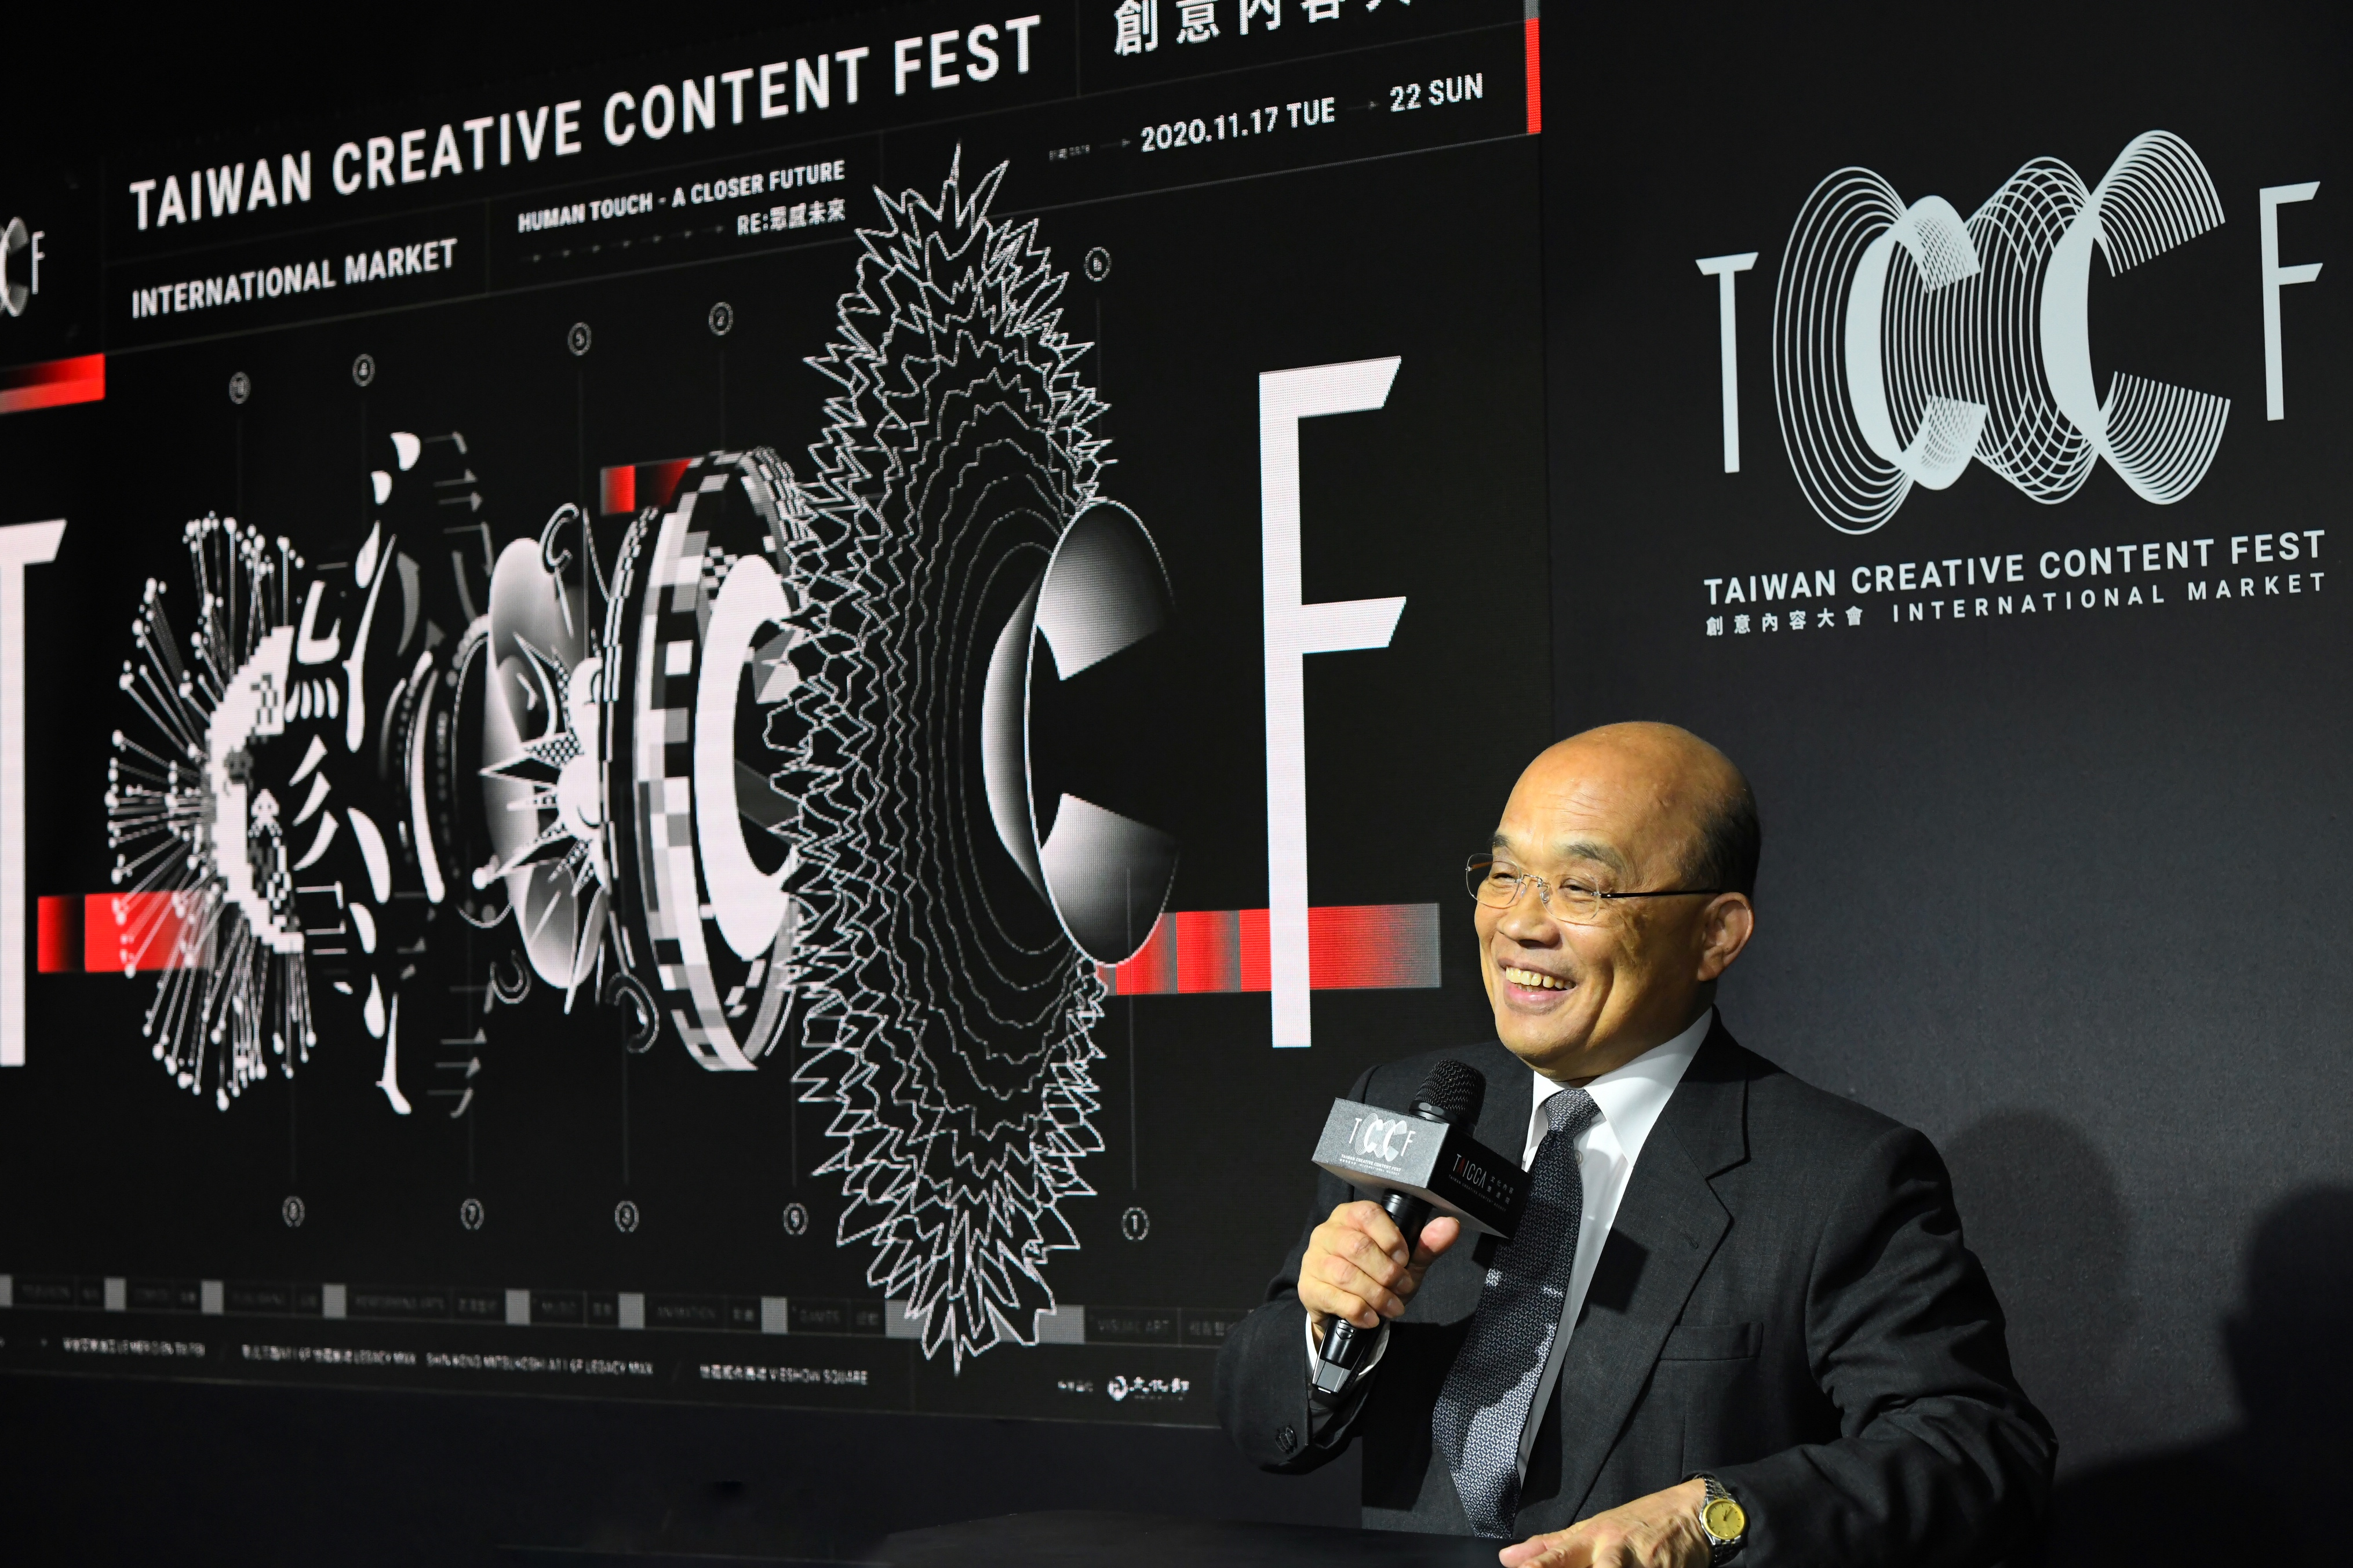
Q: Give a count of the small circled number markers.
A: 10